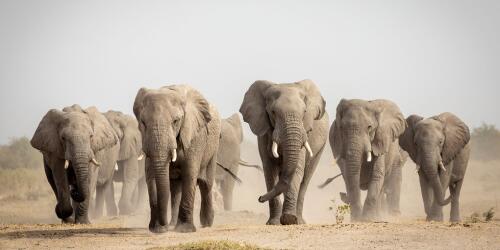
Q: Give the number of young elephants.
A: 0